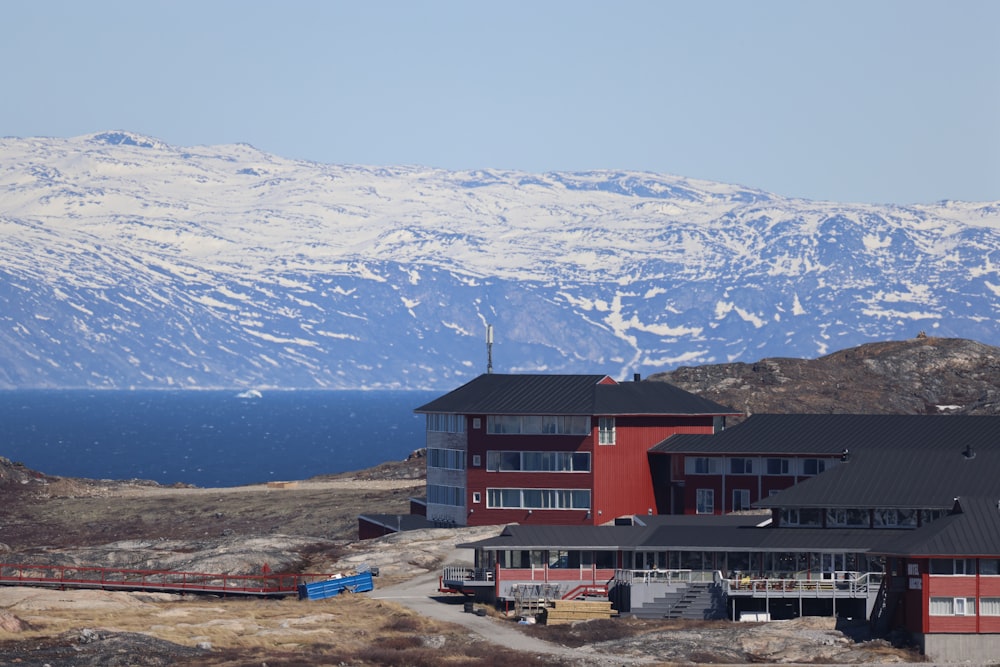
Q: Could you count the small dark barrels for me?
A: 2